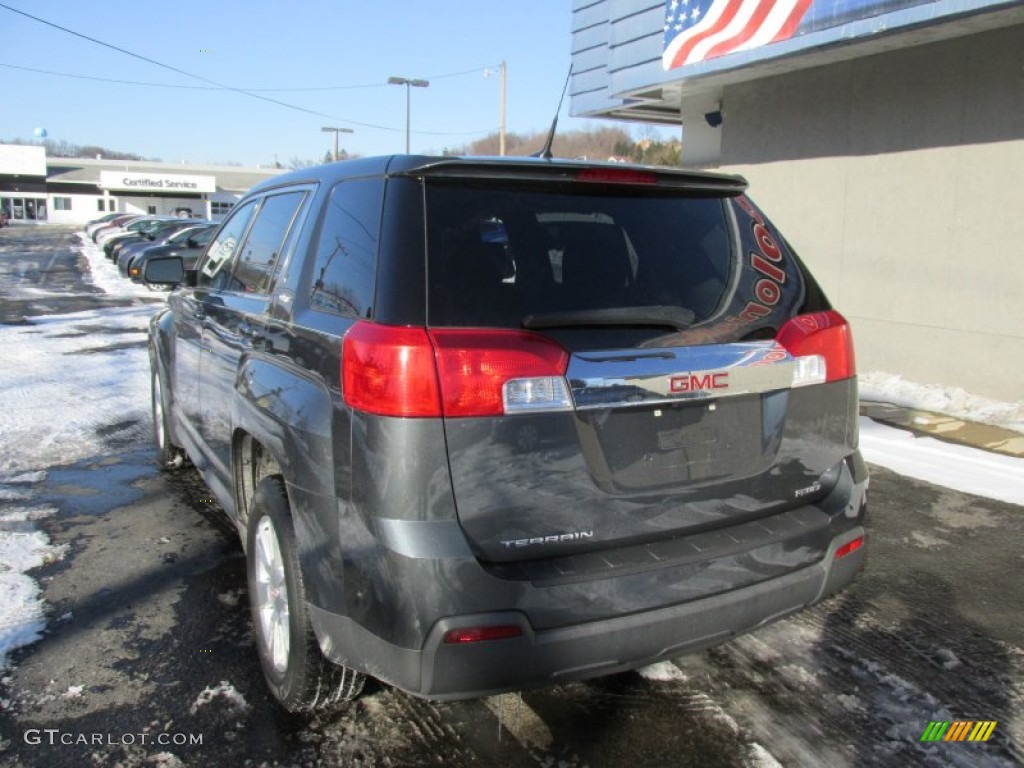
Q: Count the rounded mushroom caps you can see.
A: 0